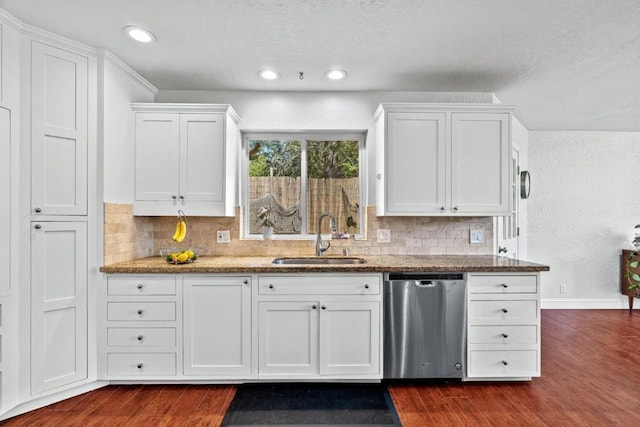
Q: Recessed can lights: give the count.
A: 3